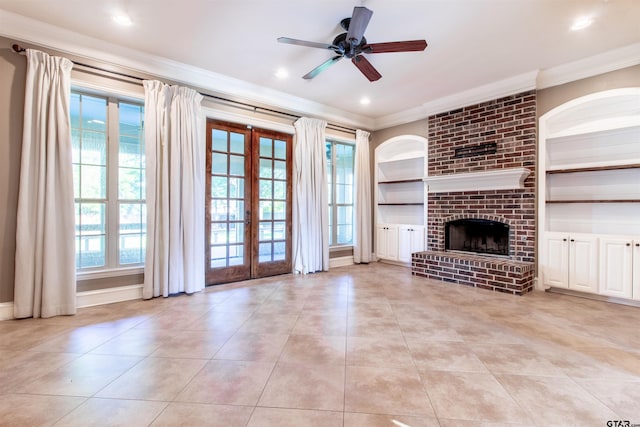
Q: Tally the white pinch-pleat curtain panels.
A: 4